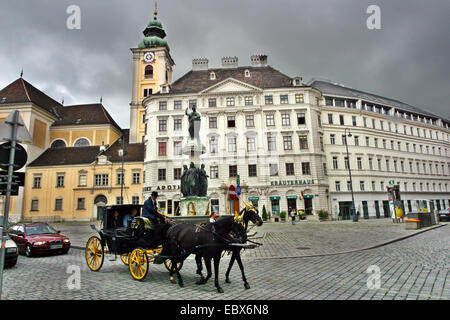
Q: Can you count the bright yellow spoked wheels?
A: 4